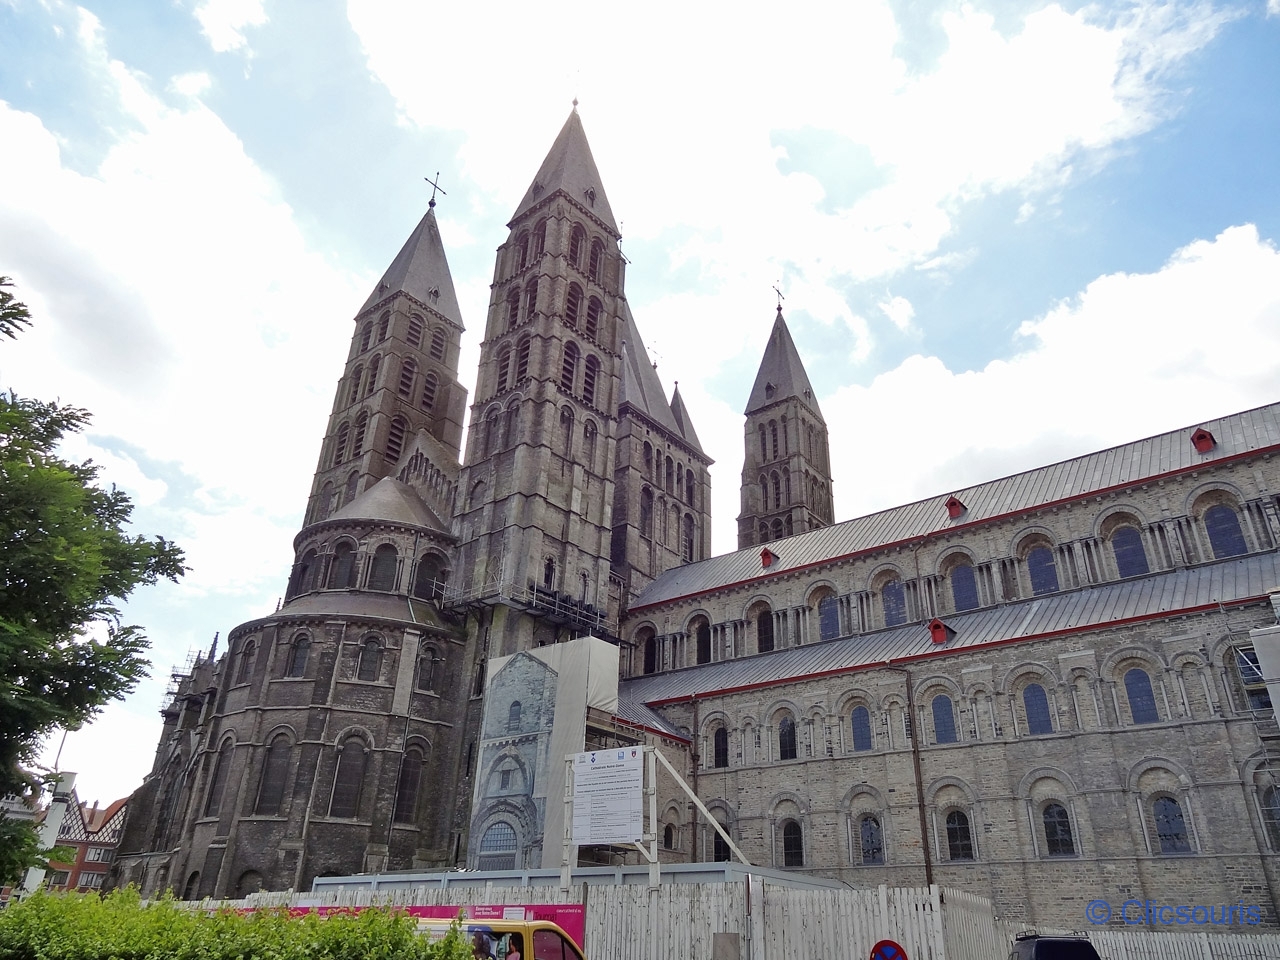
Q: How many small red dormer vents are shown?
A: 4